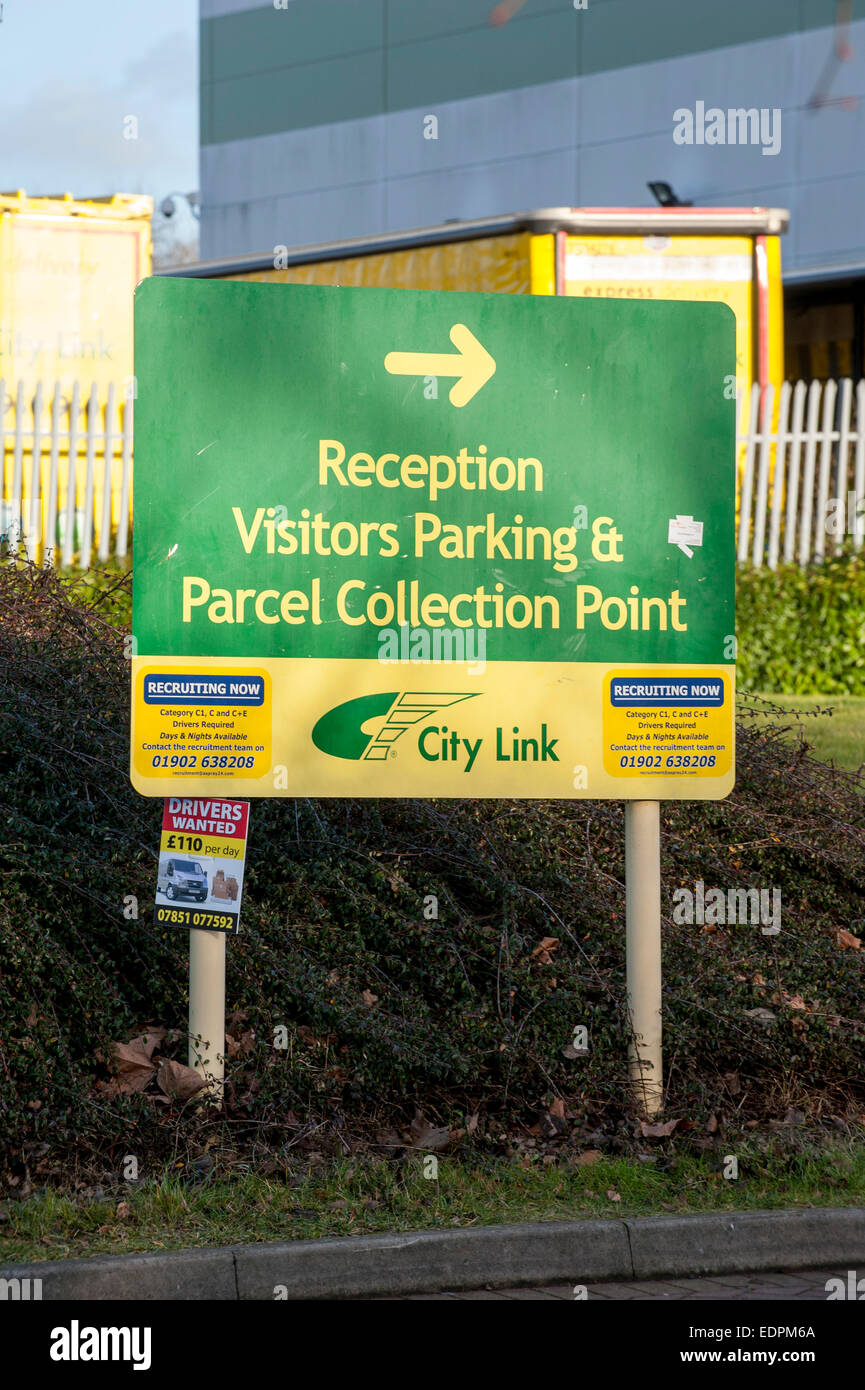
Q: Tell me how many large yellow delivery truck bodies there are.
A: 2